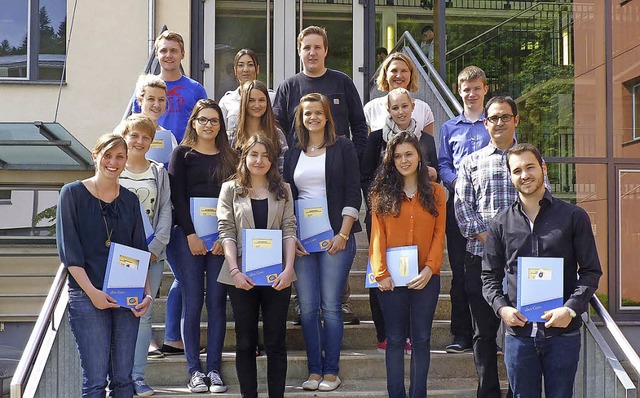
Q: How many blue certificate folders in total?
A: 8